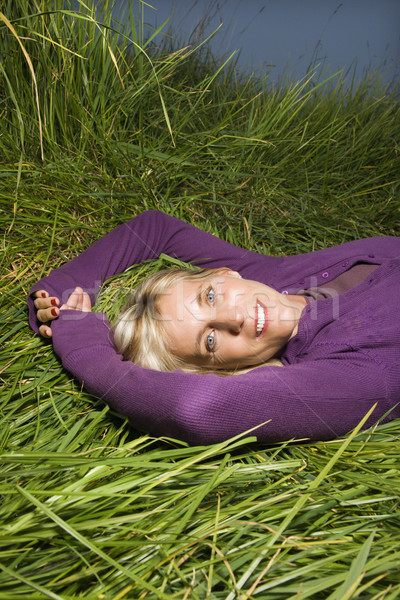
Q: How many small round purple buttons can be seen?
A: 5